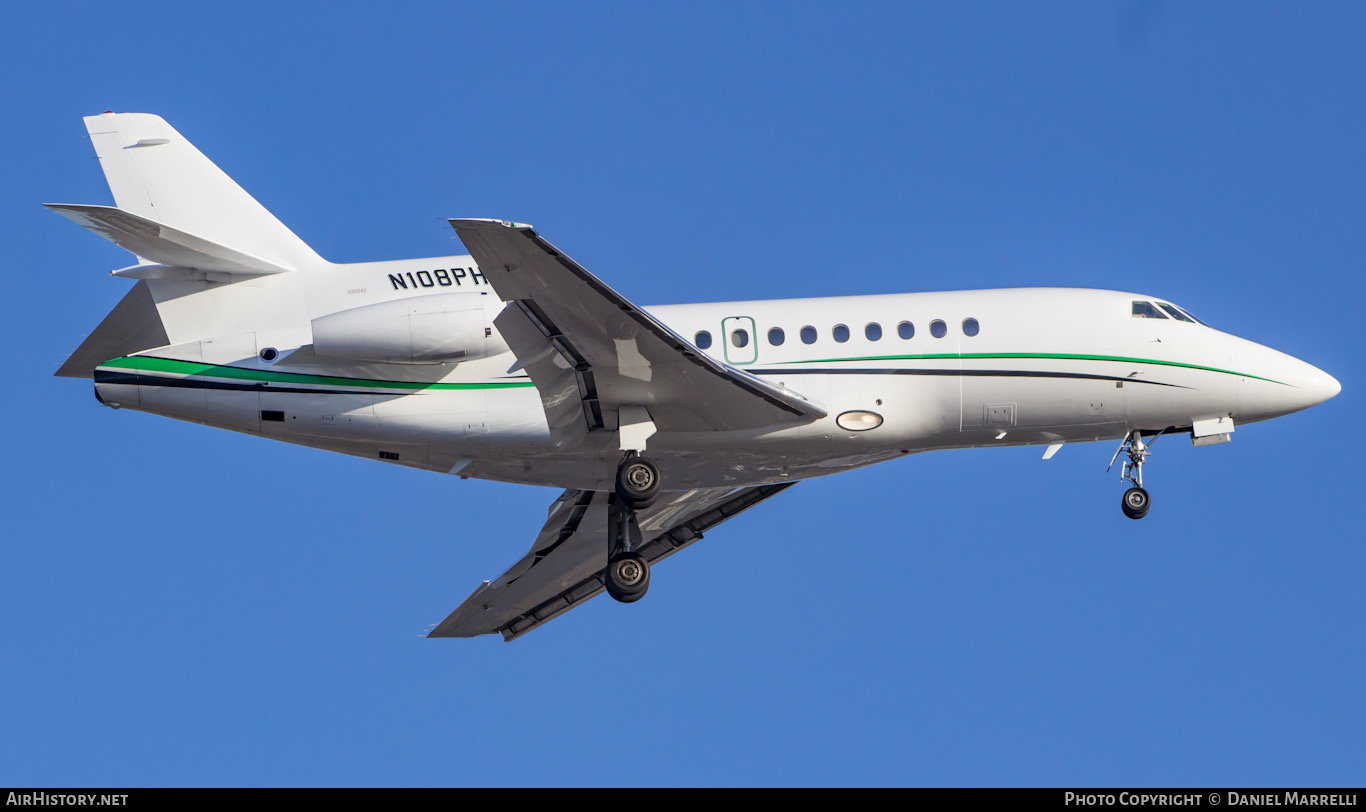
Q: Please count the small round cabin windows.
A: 9